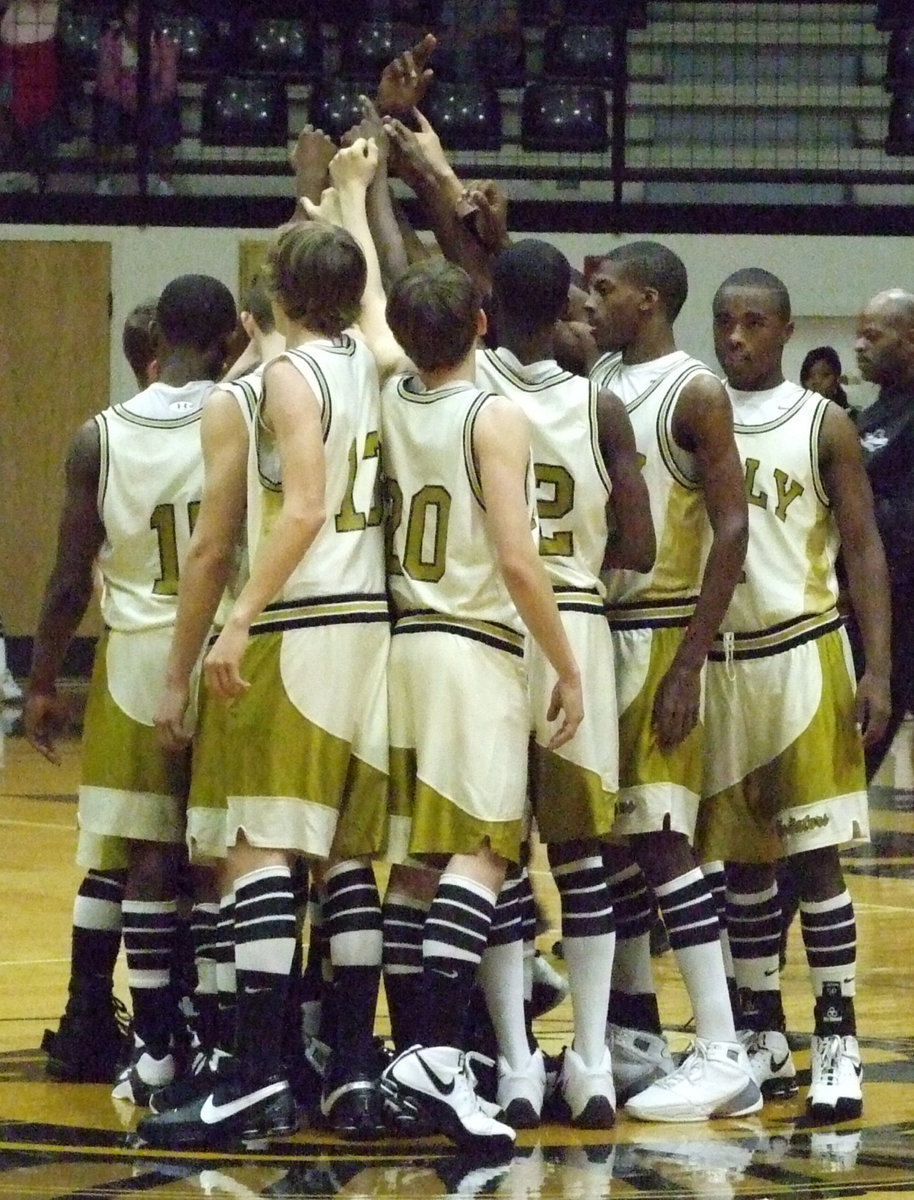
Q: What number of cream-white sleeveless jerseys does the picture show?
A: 7